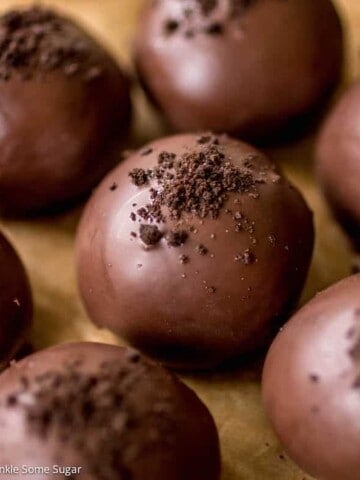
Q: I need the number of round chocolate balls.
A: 7